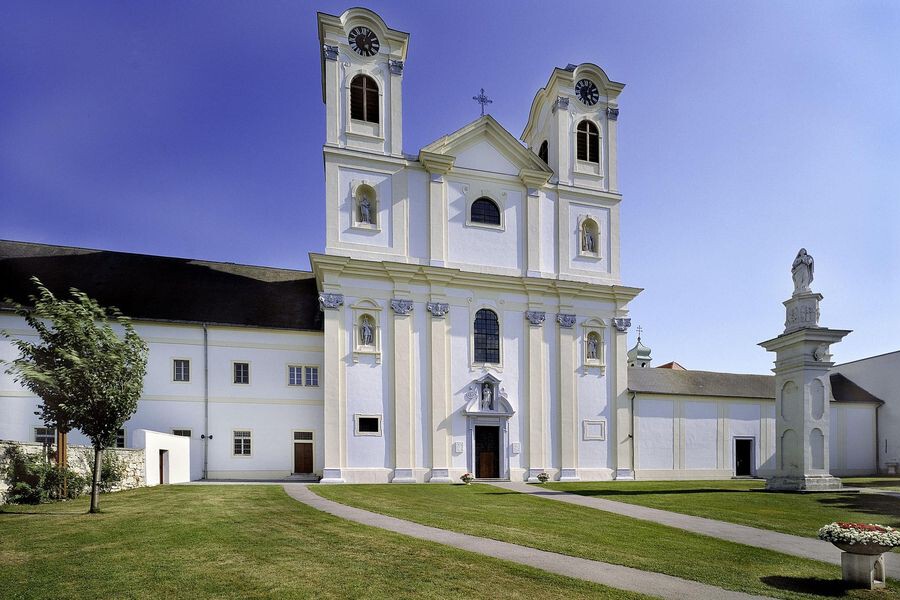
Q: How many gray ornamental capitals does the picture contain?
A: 10